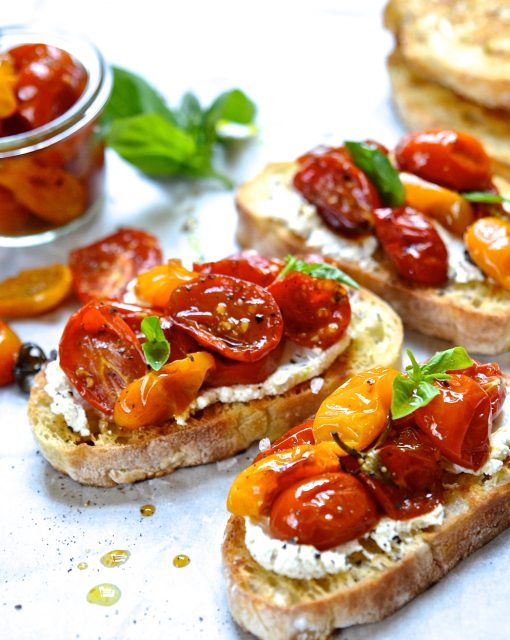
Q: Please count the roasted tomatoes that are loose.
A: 3